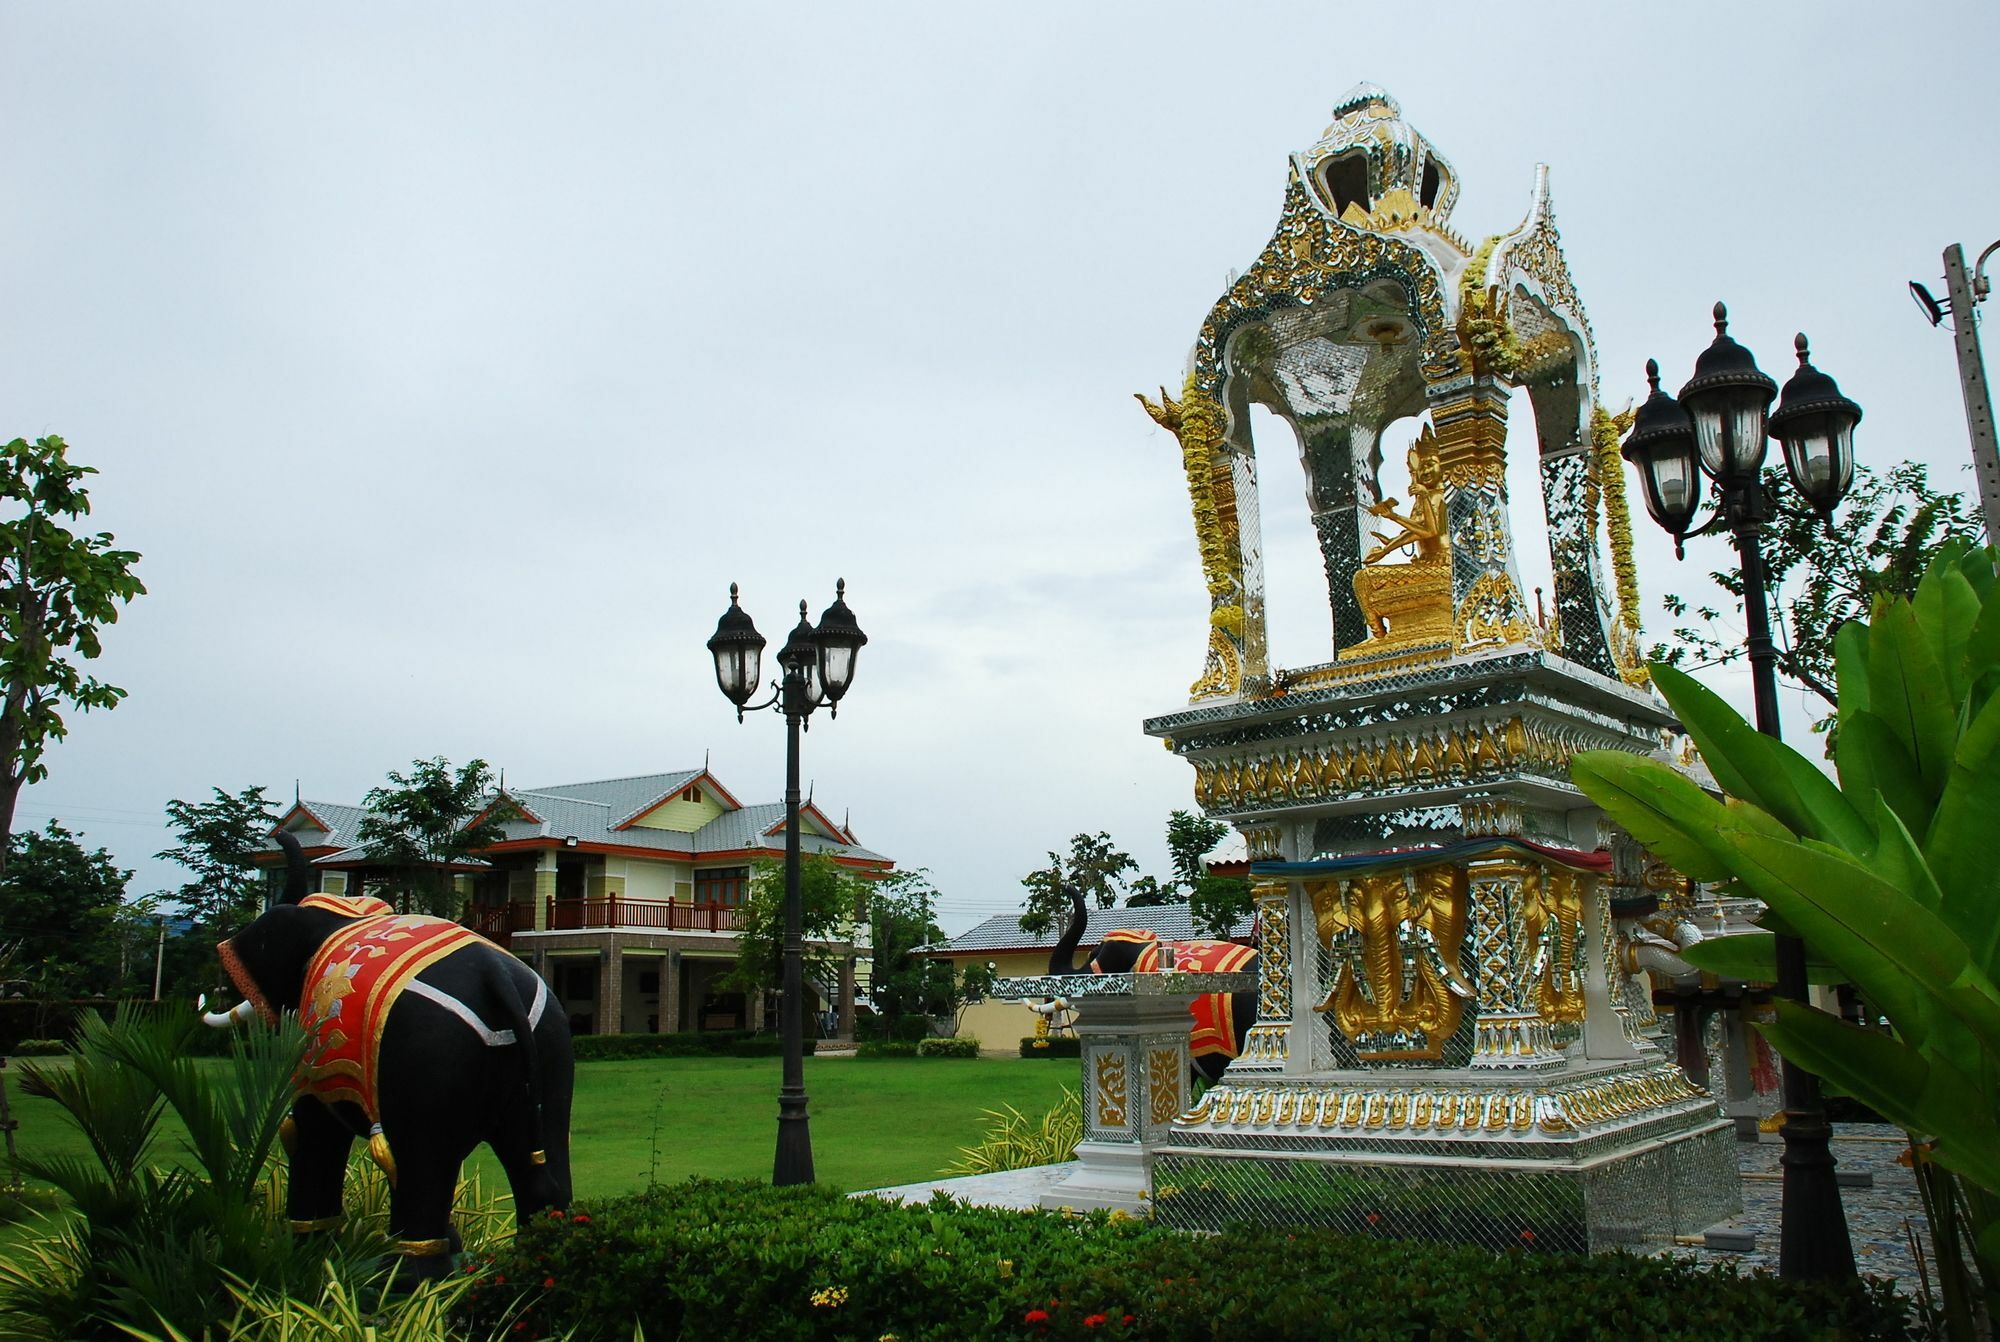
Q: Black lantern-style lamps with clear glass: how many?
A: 6